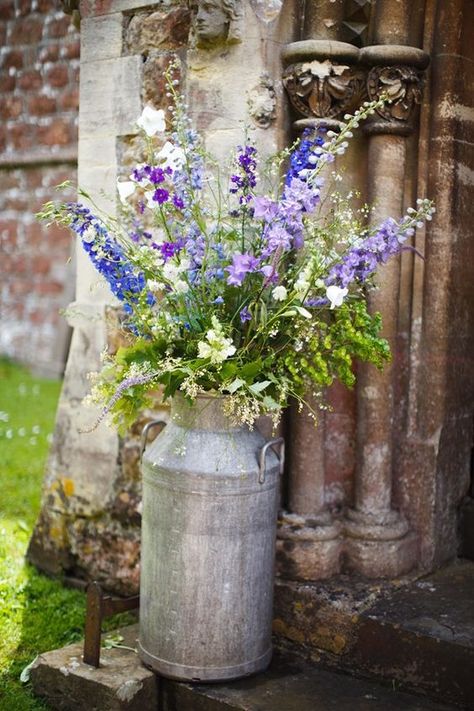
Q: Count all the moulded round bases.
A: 2